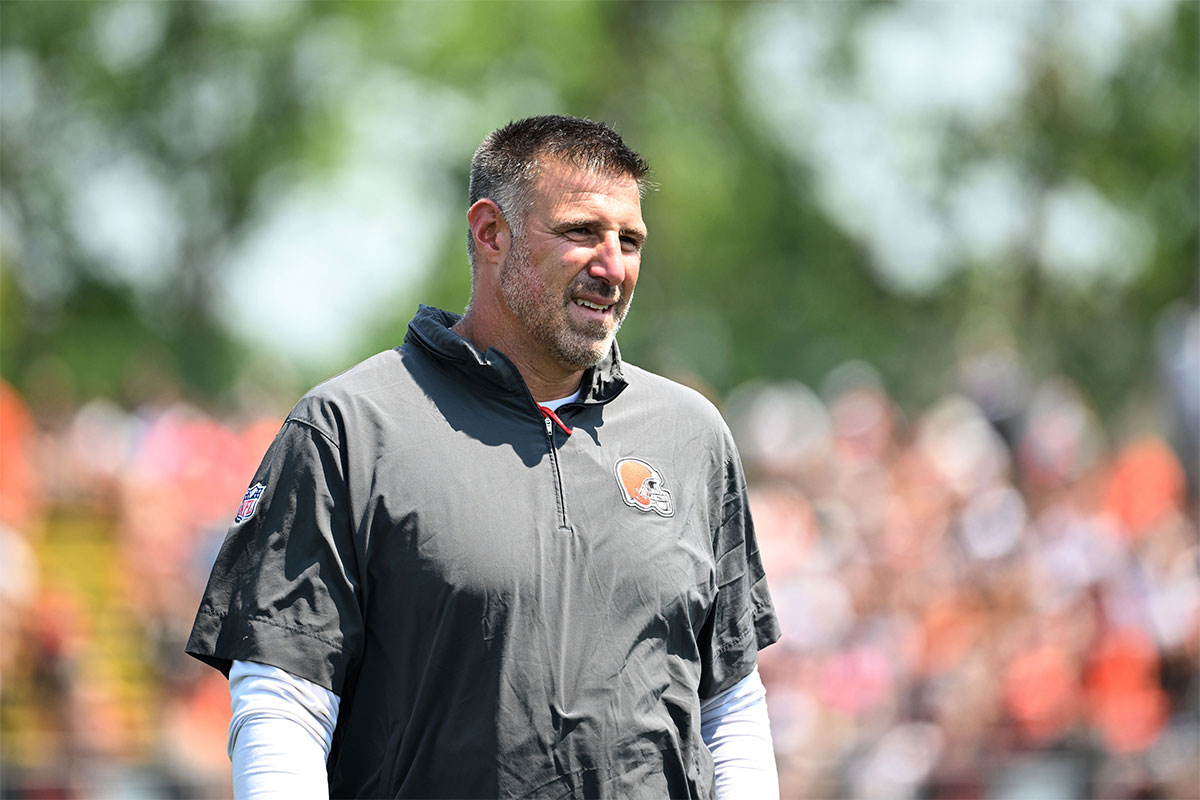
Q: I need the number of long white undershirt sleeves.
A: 2